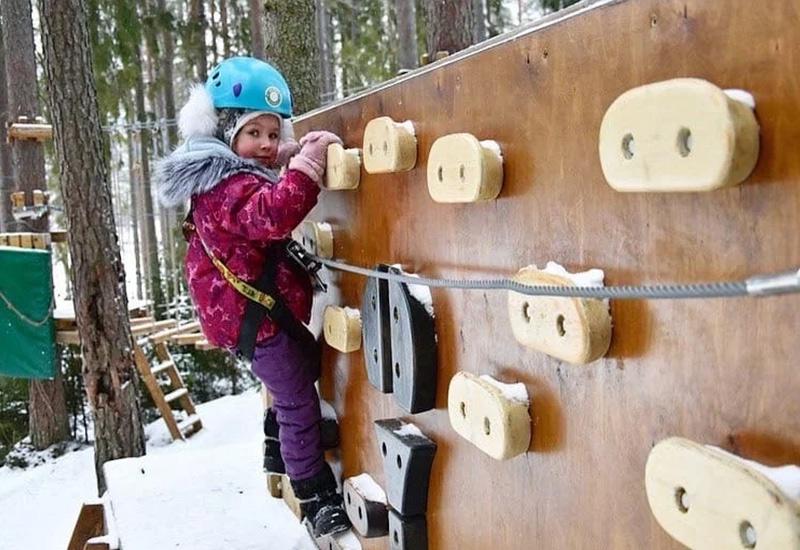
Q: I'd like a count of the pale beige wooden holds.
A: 9